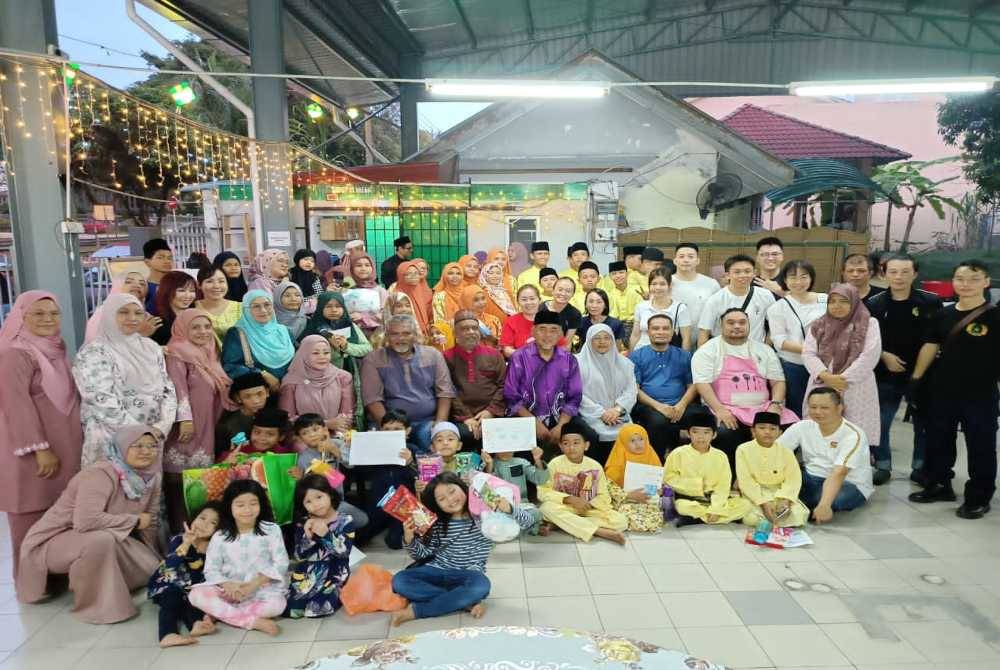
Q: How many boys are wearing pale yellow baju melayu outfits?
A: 10